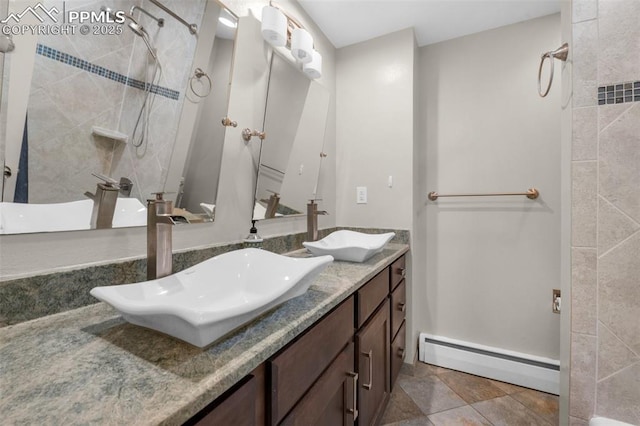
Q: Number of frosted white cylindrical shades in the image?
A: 3